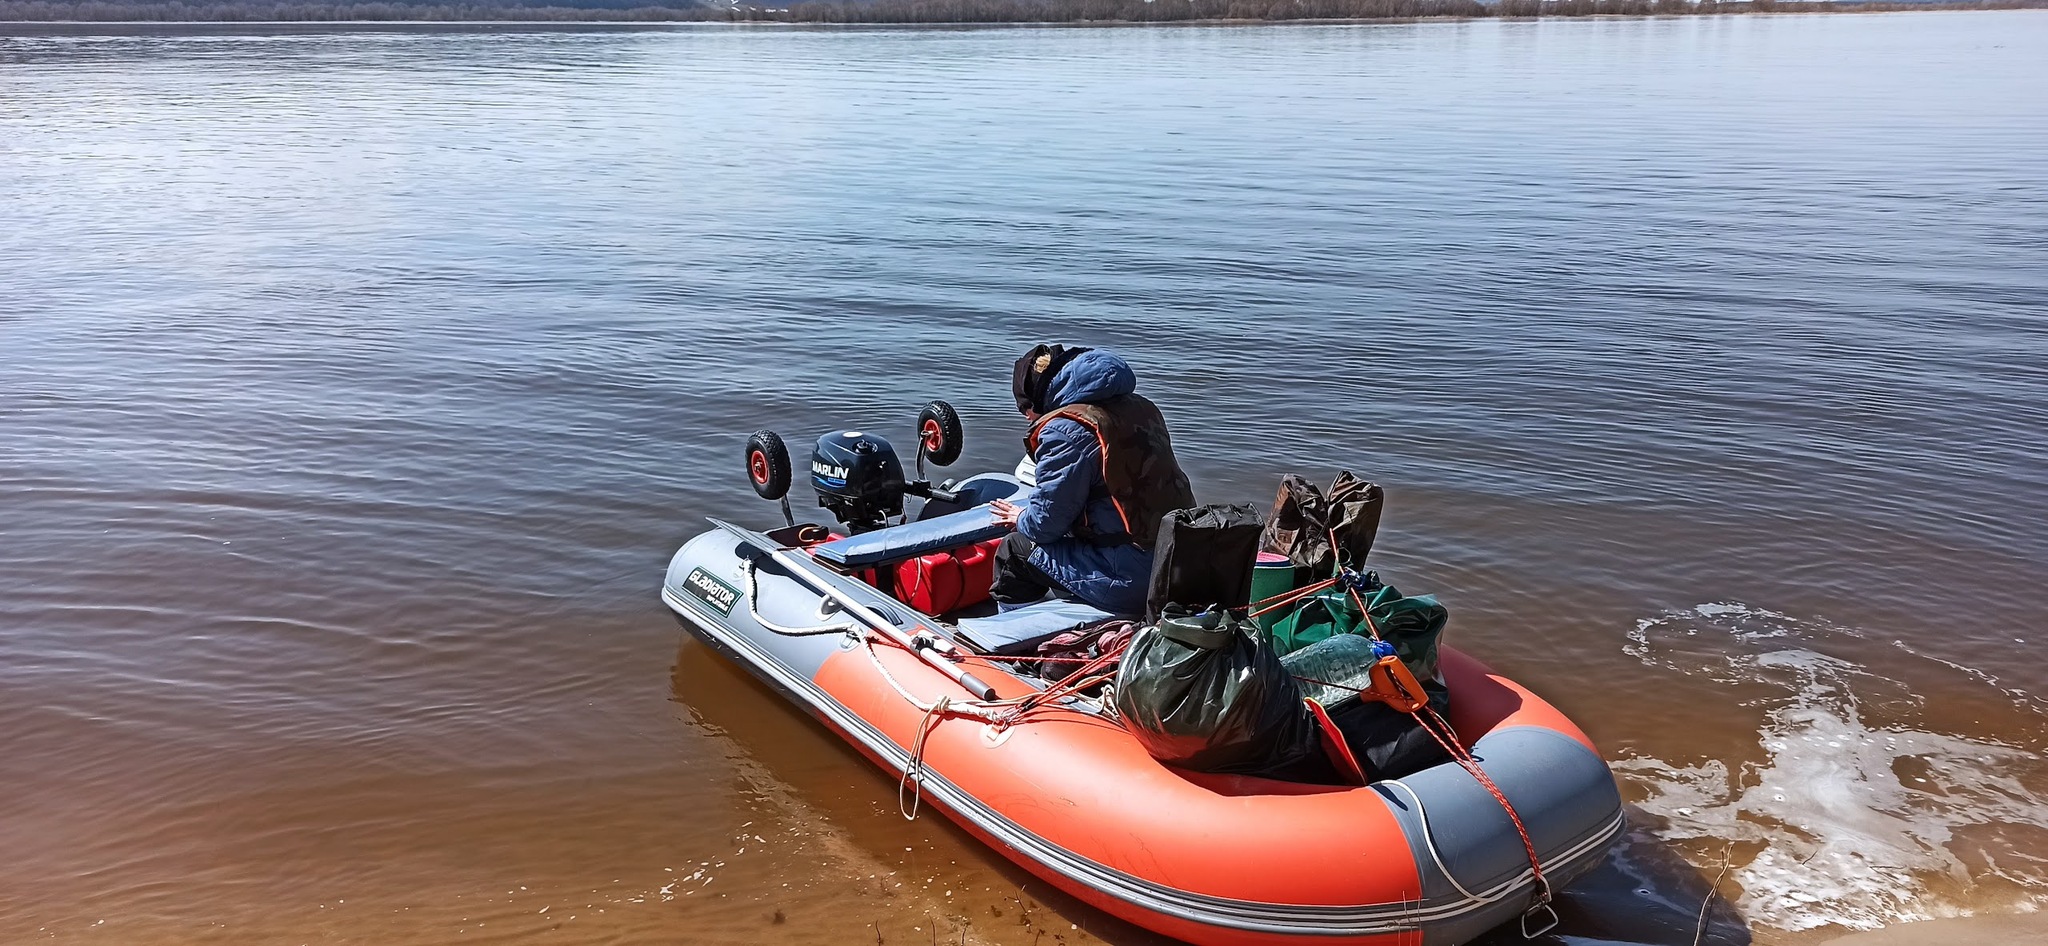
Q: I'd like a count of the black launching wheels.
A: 2